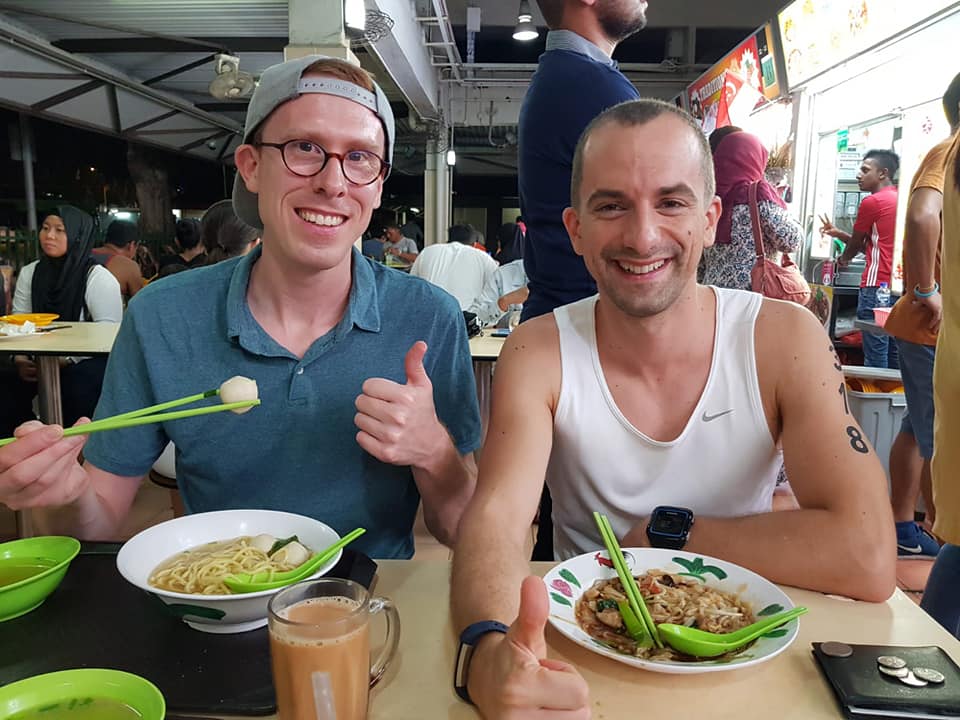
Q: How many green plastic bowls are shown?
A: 2